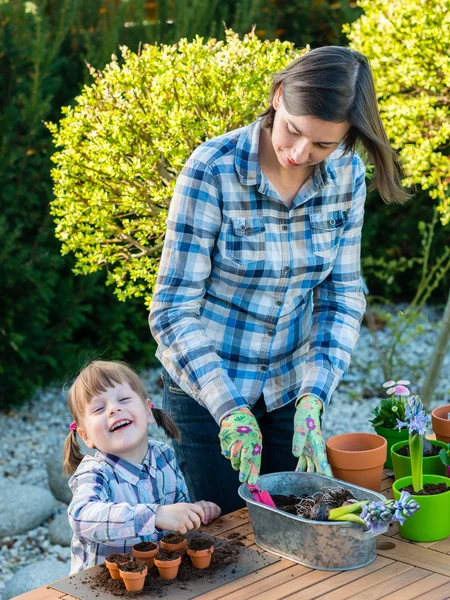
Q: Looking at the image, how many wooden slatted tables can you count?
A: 1